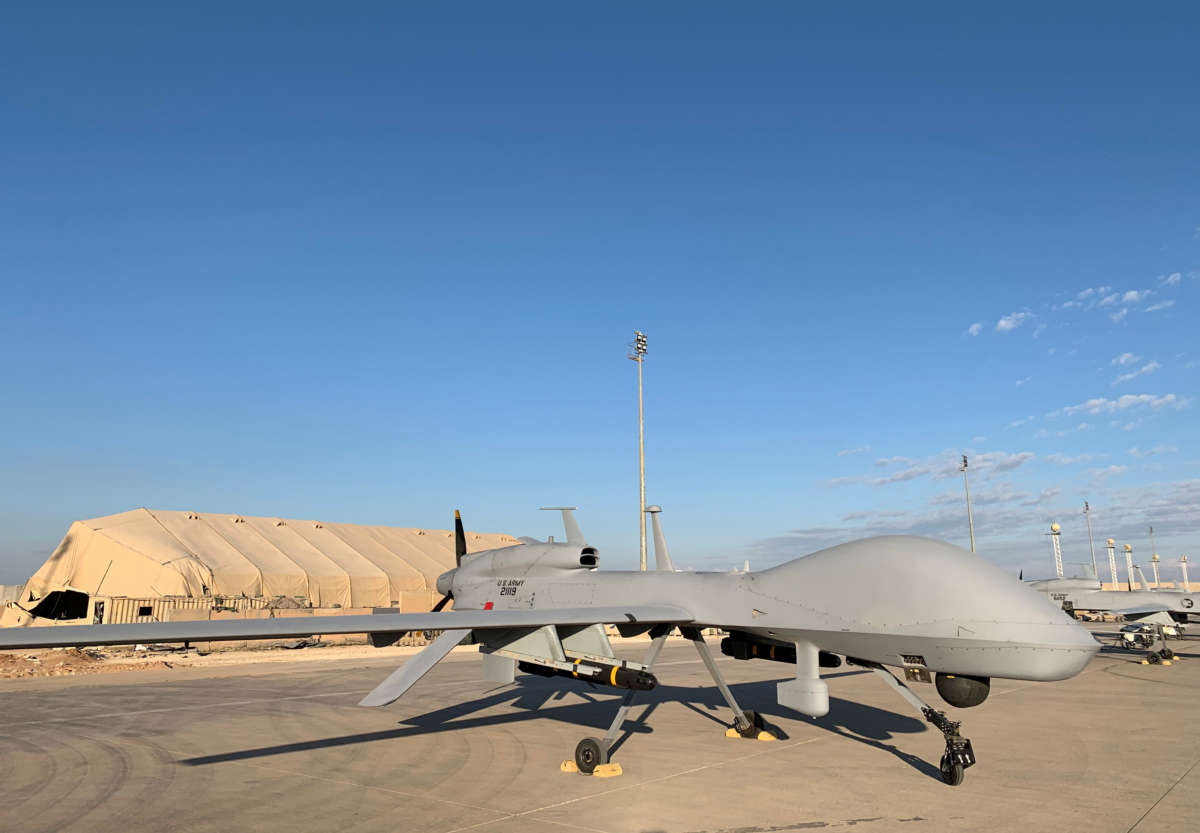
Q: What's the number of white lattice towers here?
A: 5